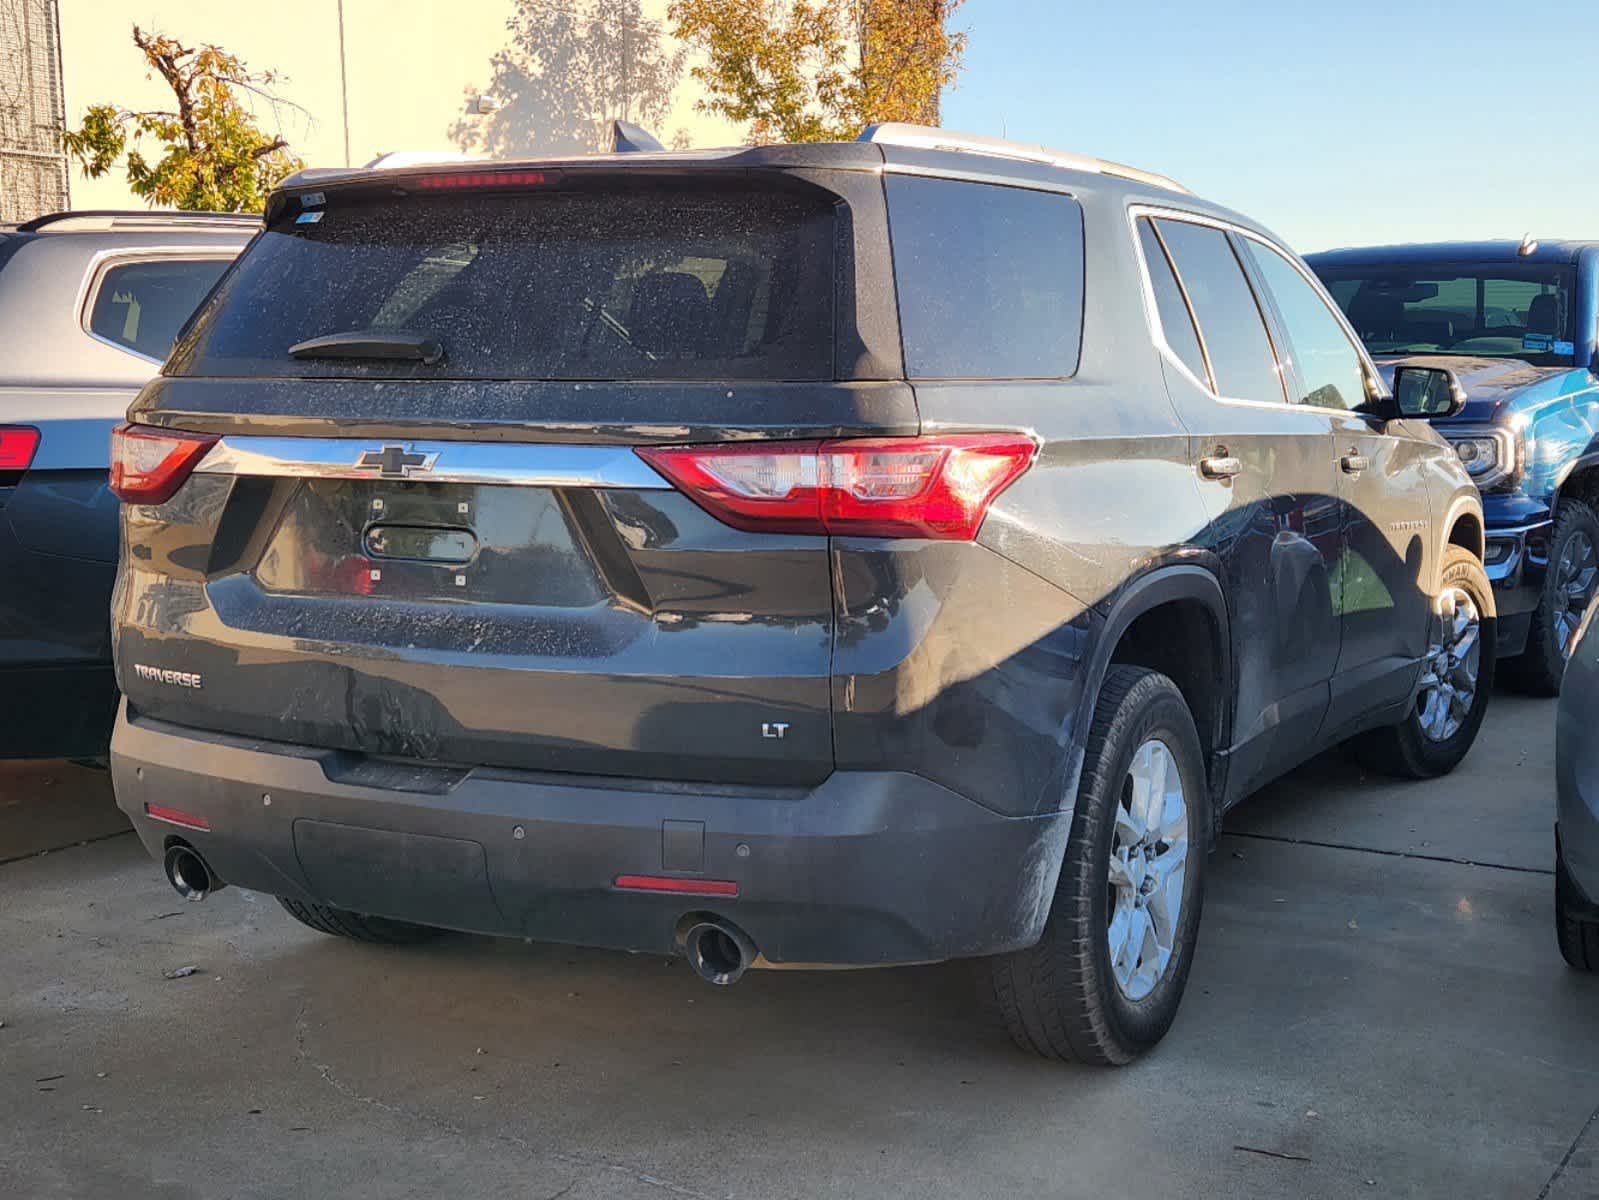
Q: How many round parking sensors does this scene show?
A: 4